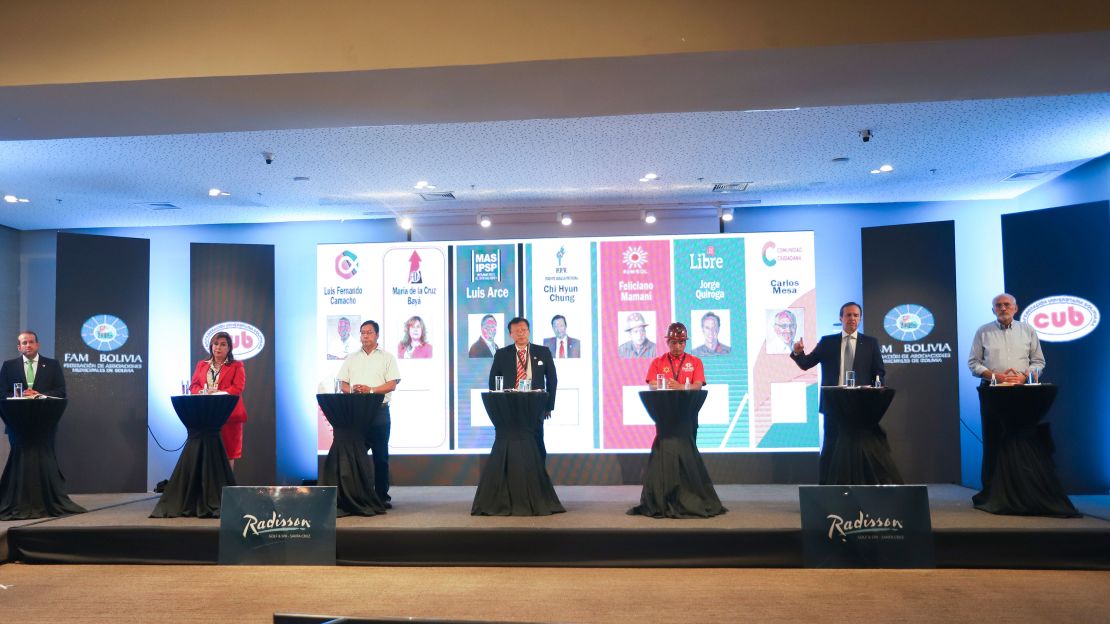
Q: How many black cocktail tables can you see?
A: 7